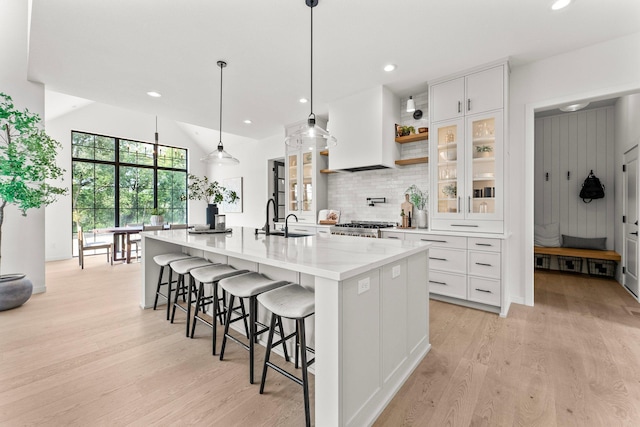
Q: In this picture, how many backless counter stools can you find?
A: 5